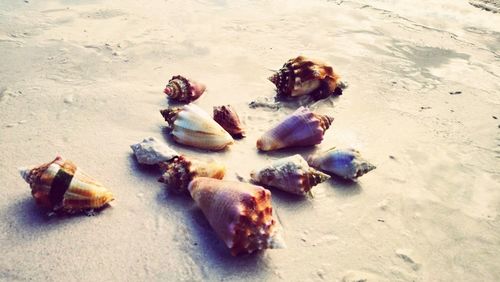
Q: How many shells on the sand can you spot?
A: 11